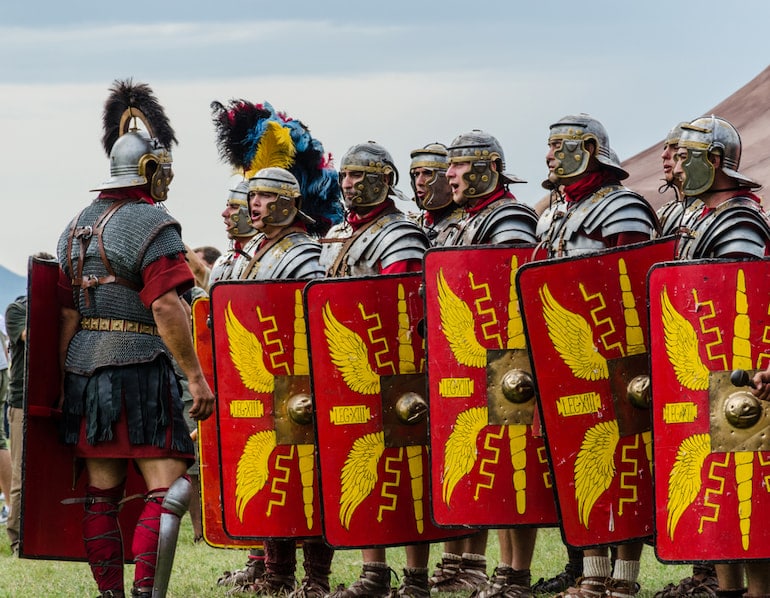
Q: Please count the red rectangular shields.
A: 7